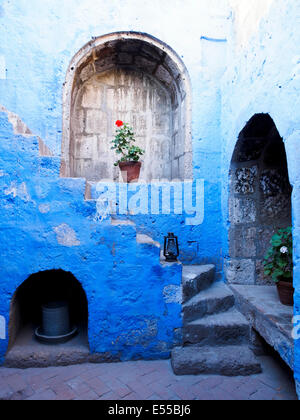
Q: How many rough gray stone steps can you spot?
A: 4